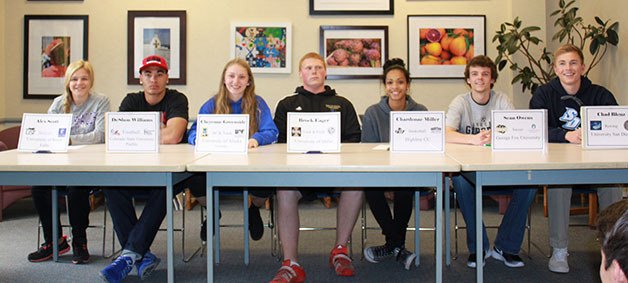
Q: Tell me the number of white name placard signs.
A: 7